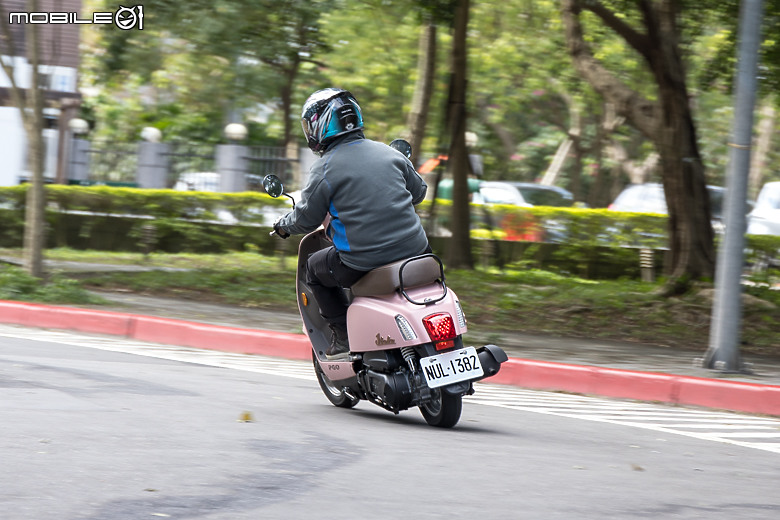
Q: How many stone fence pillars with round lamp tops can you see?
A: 3